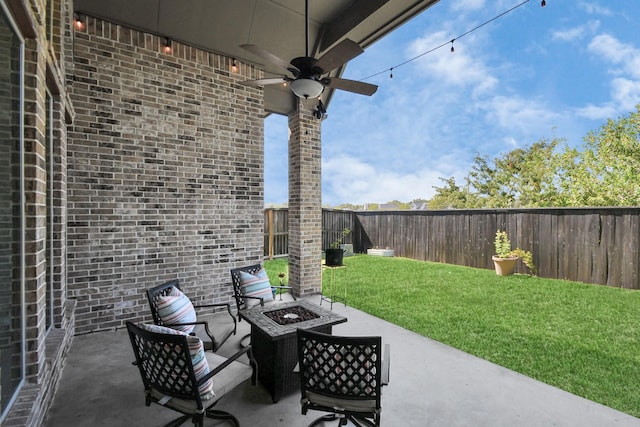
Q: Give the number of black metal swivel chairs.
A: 4